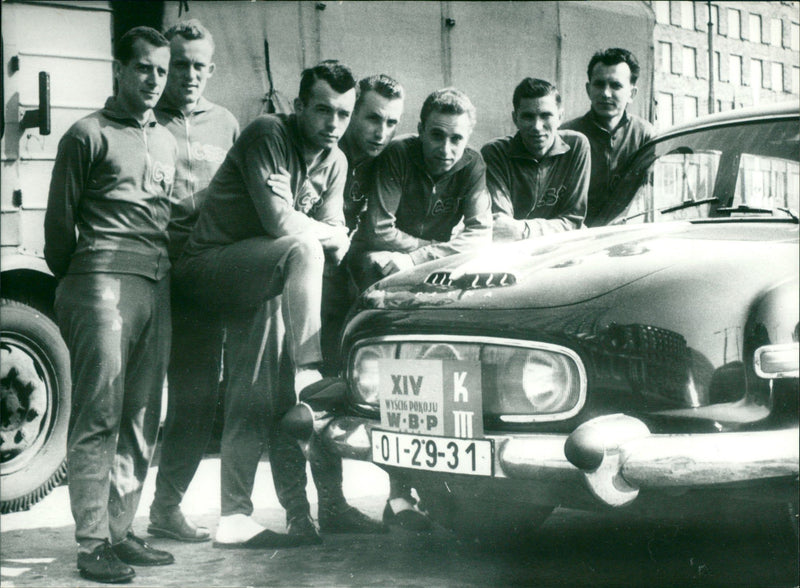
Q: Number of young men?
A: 7